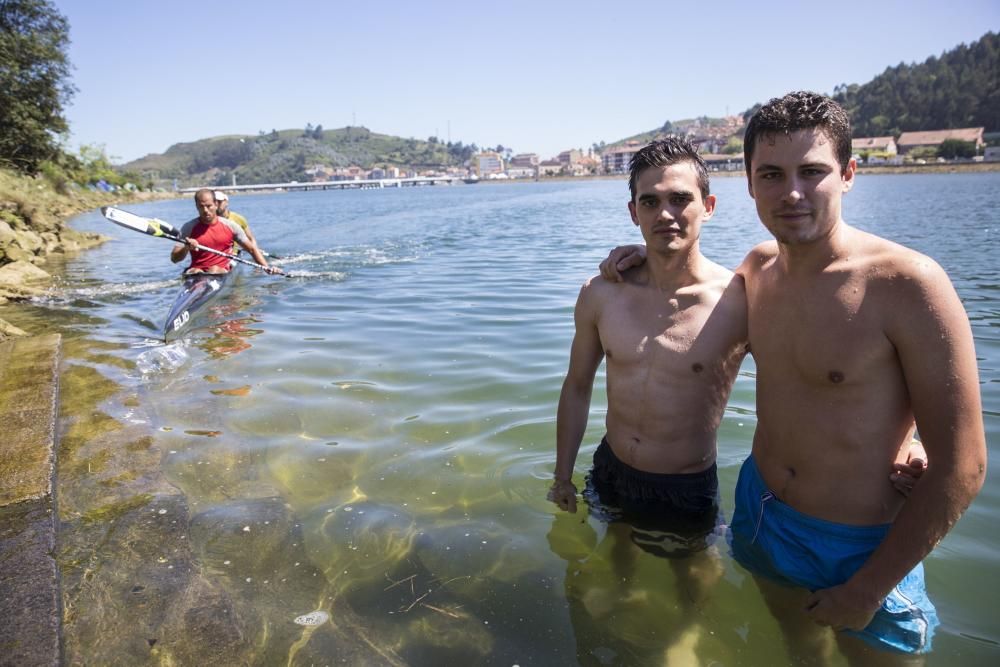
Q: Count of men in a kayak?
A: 2